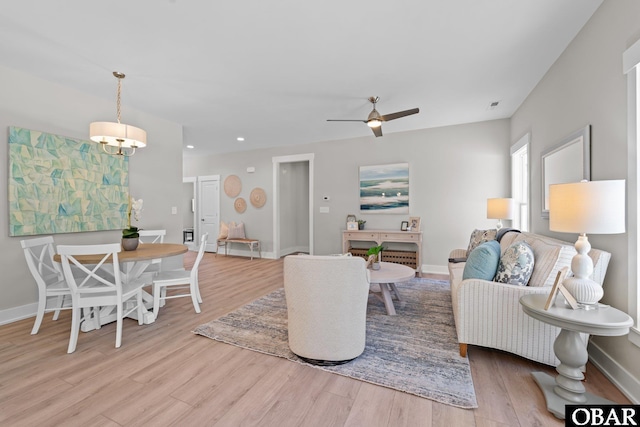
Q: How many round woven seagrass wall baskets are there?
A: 3